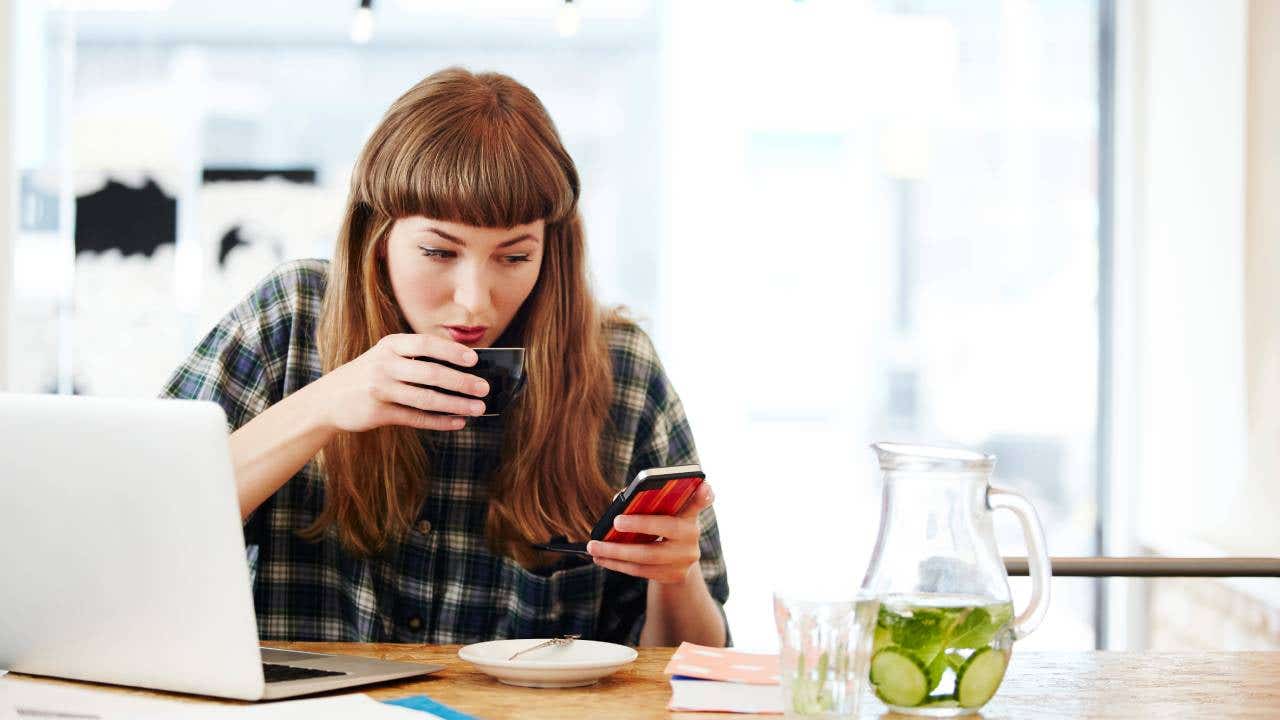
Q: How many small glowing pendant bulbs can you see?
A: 2